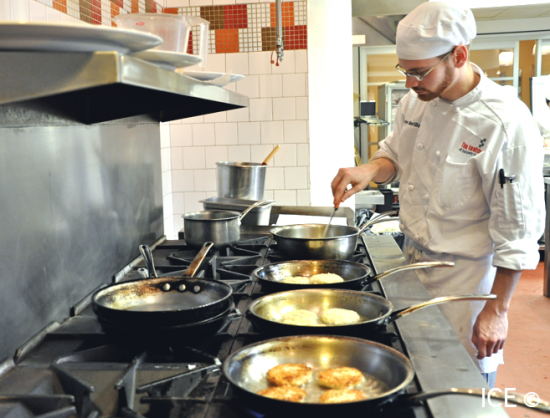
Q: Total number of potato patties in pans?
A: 8